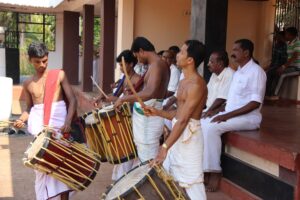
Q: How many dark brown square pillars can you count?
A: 3